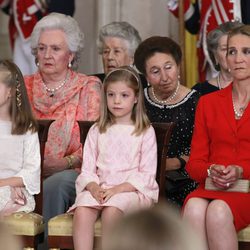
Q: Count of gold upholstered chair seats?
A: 3